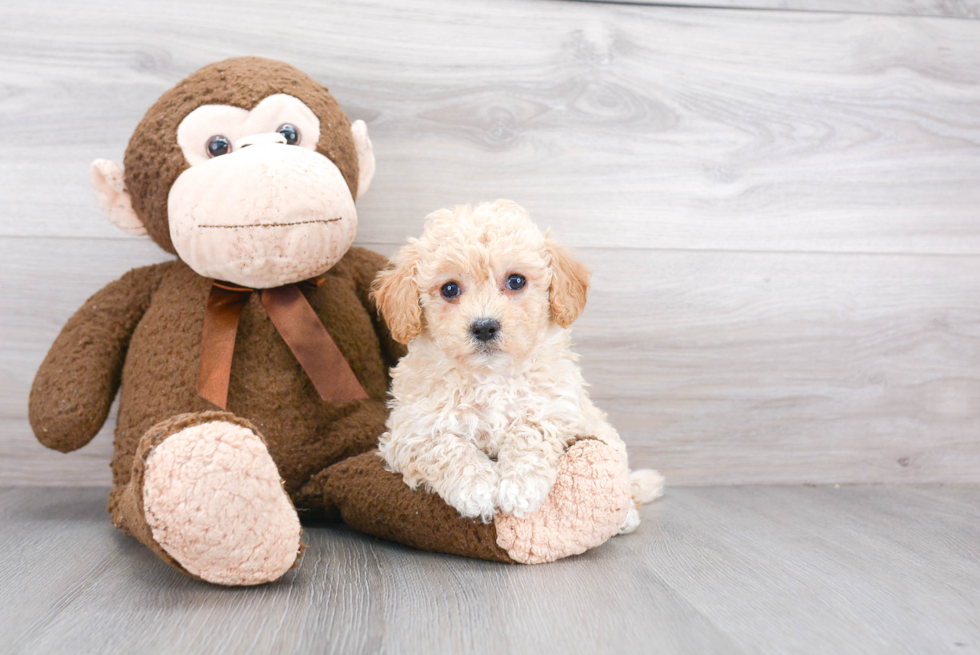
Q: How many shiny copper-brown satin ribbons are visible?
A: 1